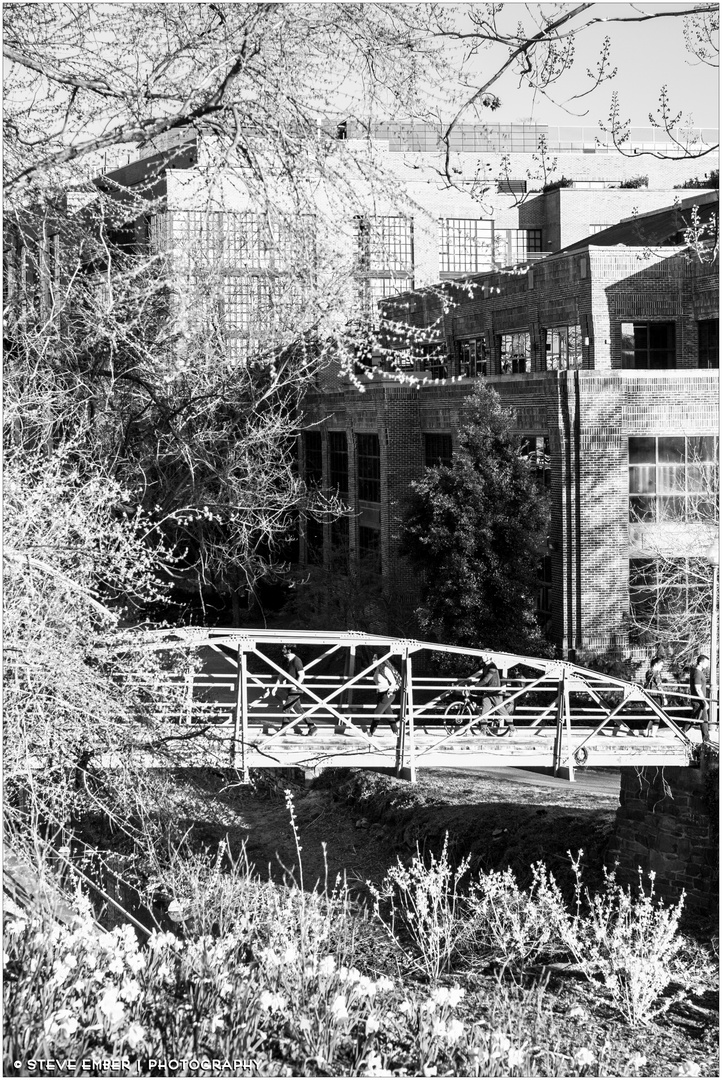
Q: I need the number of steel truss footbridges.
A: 1